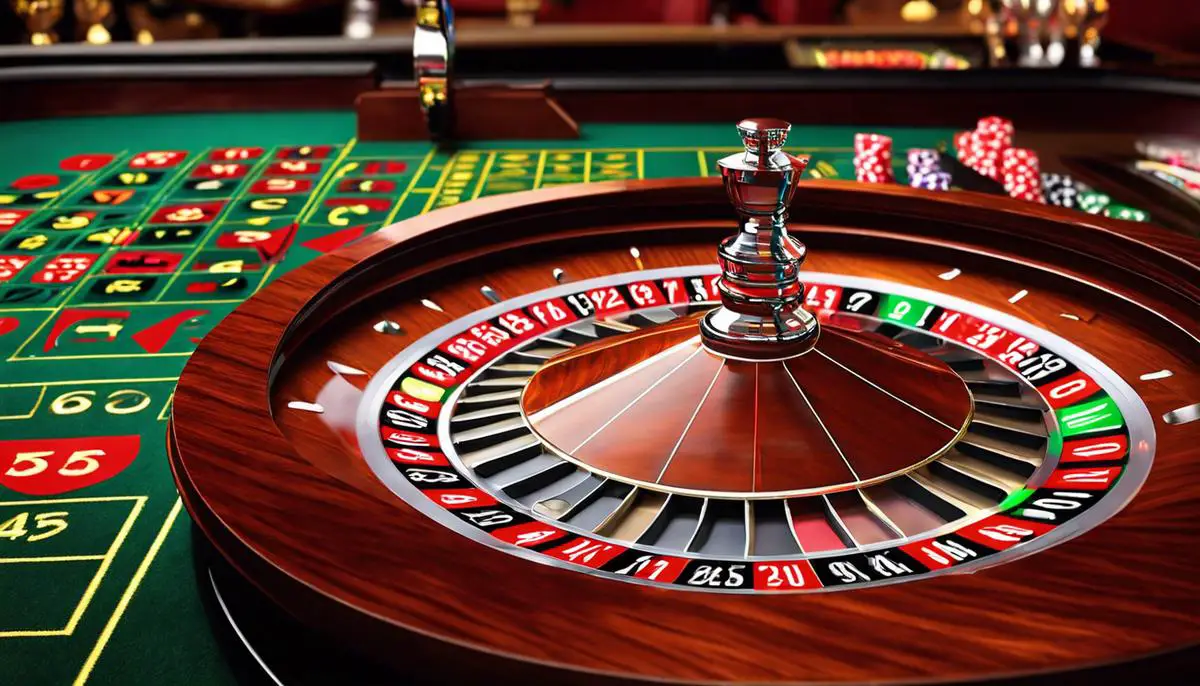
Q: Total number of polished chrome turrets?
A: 1